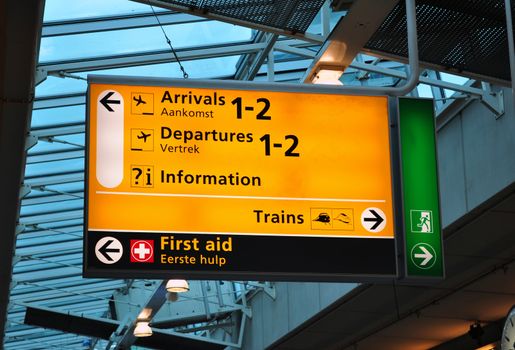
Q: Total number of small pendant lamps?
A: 2